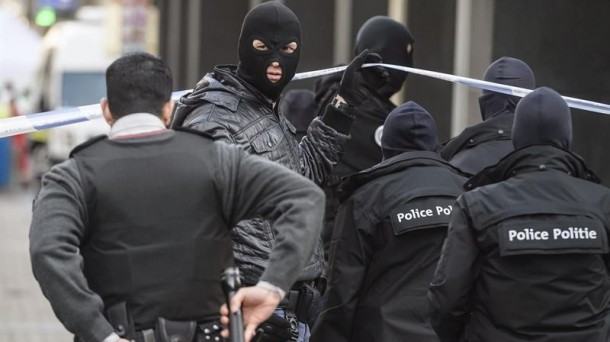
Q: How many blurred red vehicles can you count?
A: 0